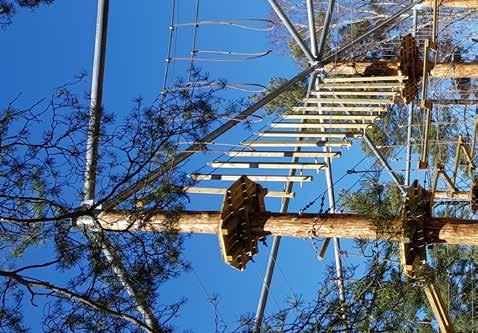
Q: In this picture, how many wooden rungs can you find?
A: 13